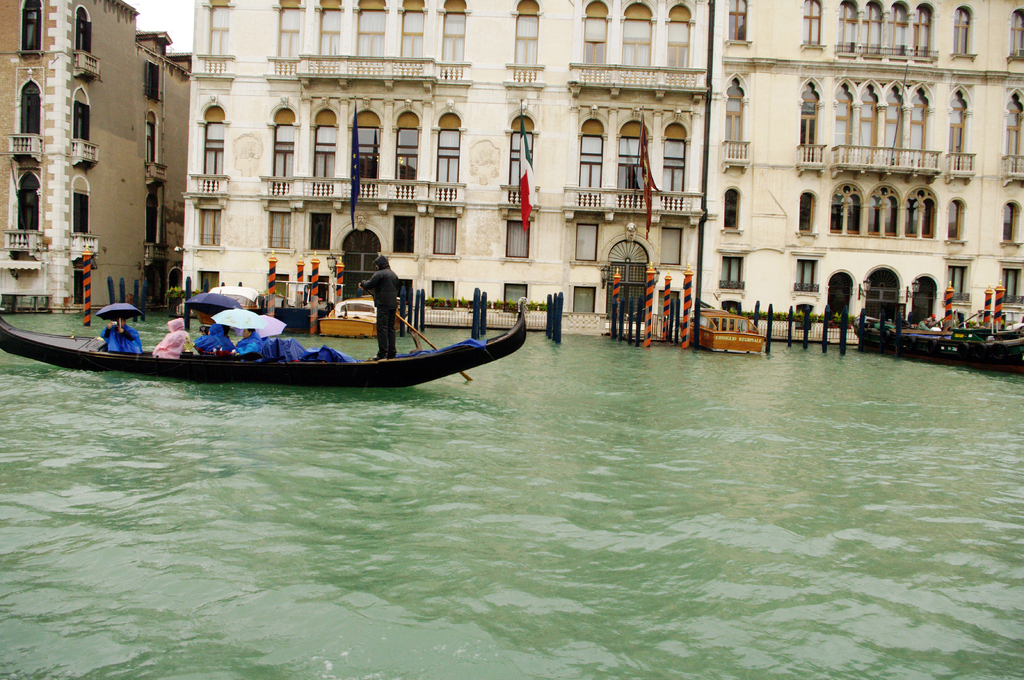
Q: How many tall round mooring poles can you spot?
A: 12